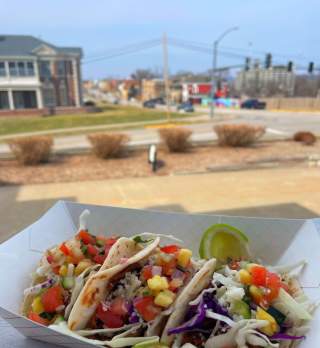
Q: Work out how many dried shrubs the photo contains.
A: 5